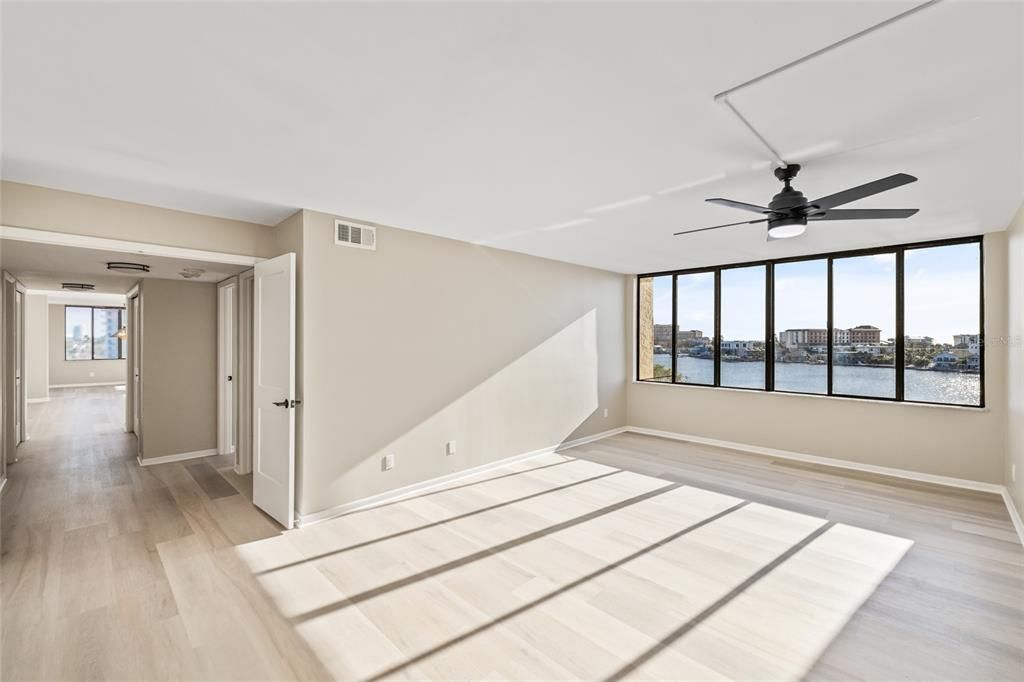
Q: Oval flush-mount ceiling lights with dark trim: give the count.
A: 2